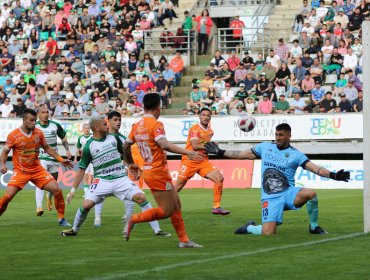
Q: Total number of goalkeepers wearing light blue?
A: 1